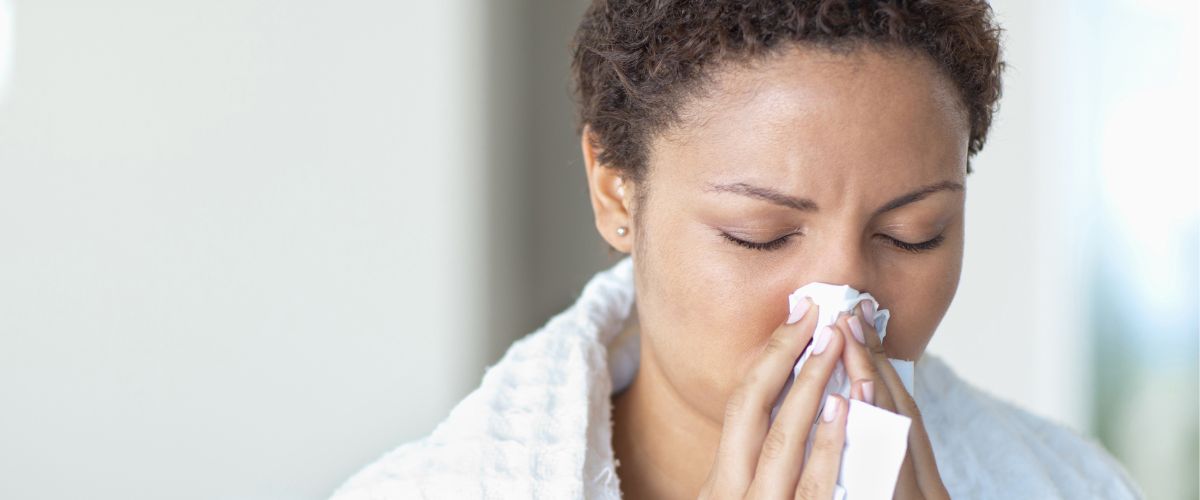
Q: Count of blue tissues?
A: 0